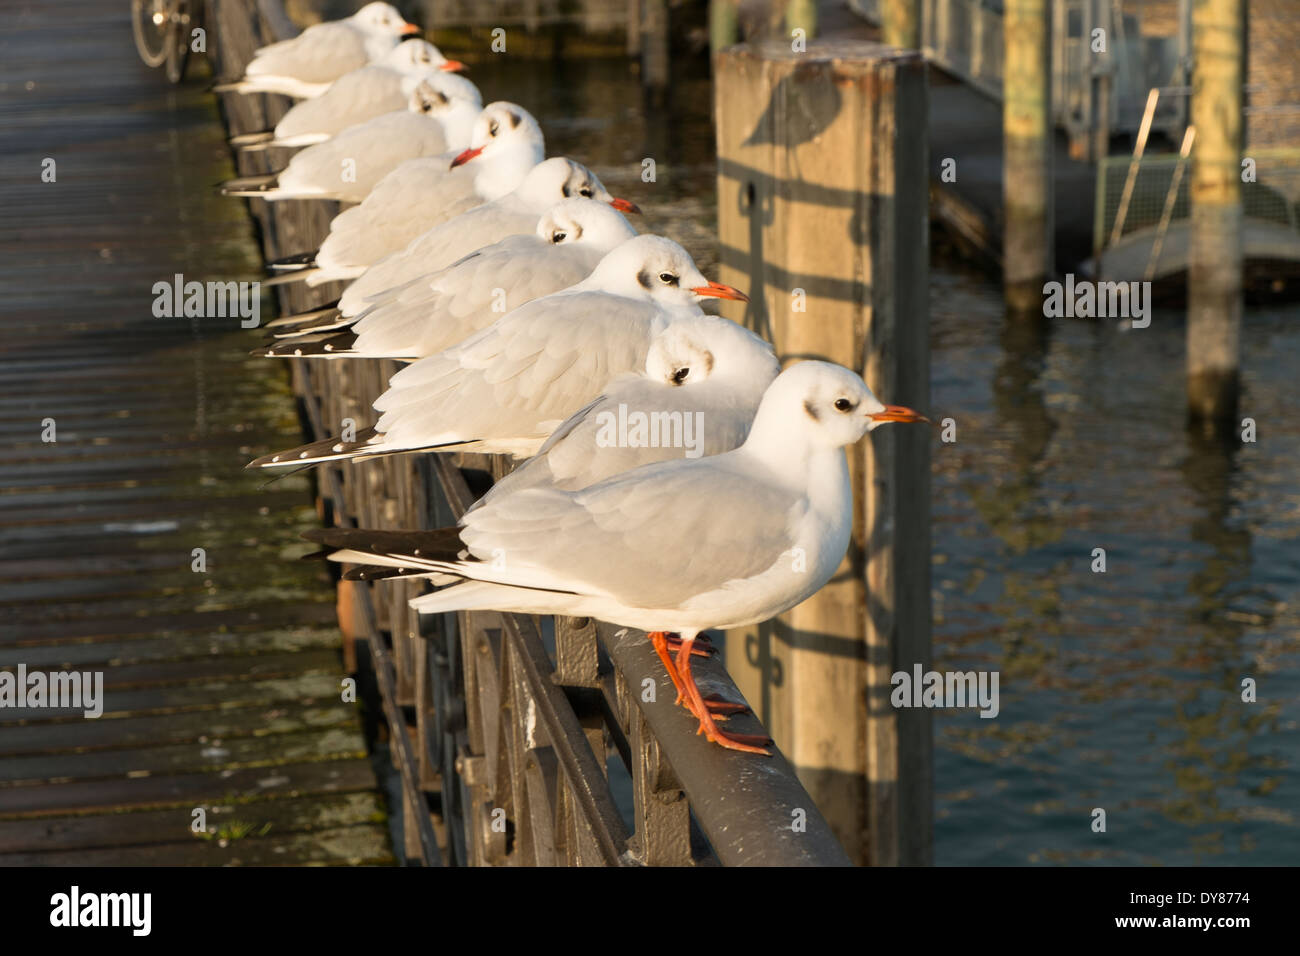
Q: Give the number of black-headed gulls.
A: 9